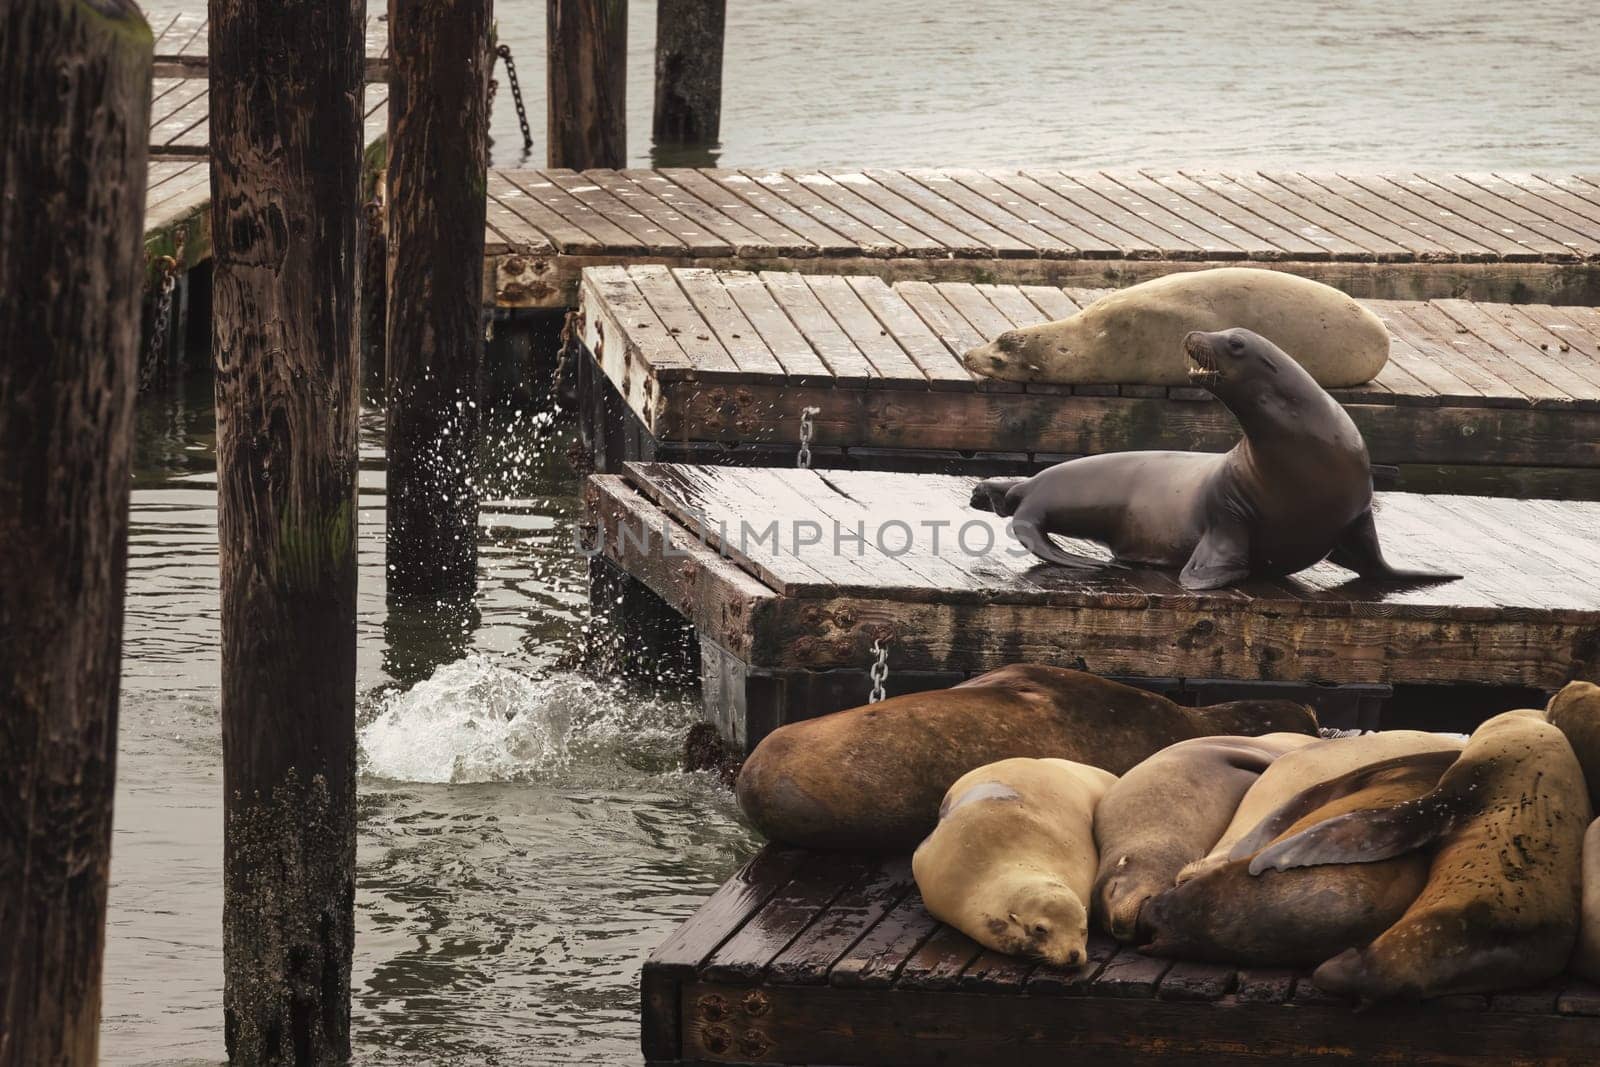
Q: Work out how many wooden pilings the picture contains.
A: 5